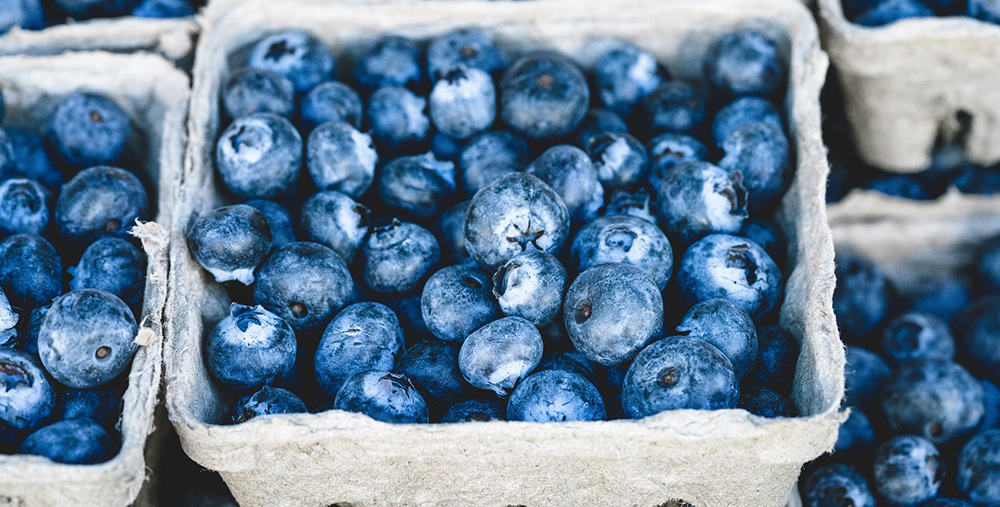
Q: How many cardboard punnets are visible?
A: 5